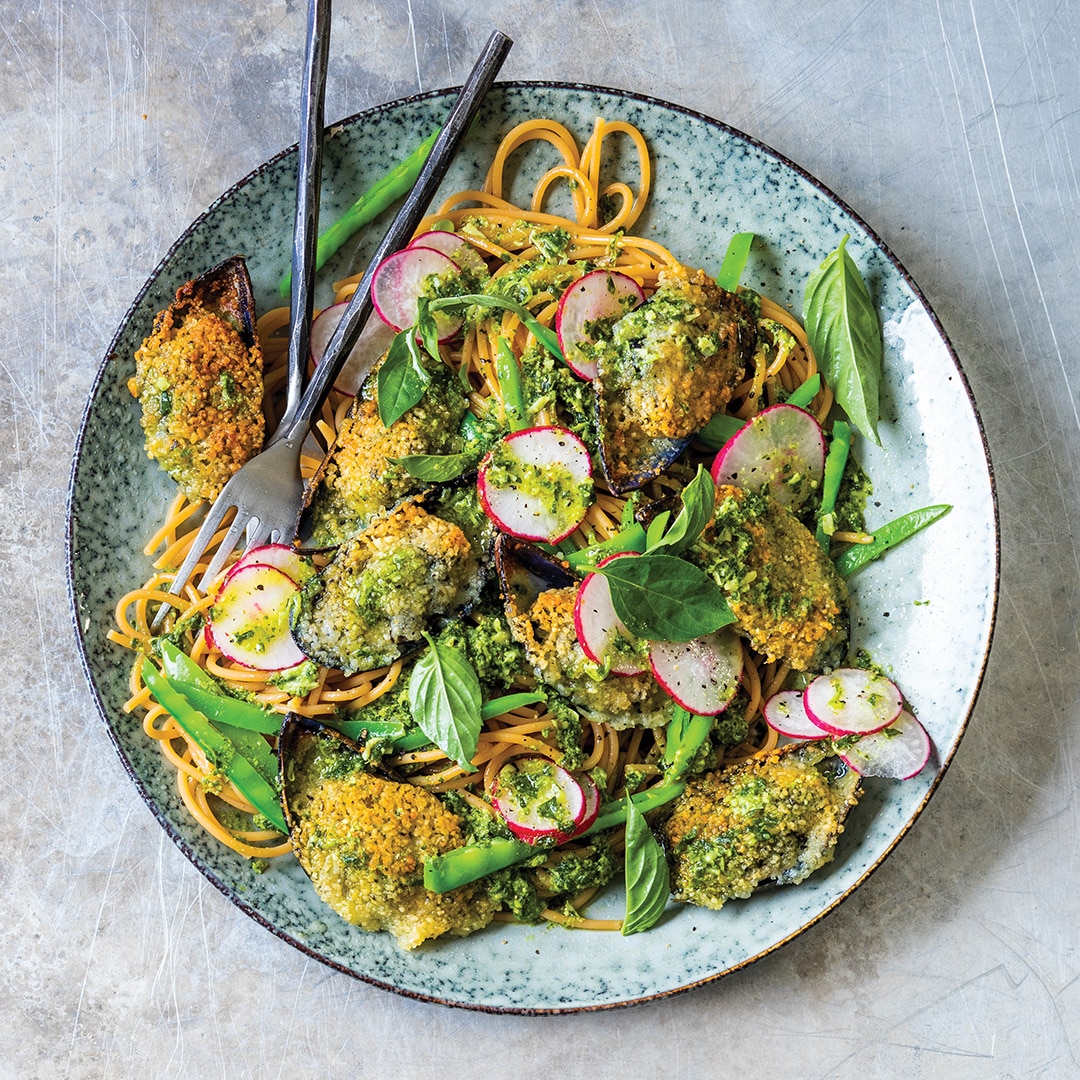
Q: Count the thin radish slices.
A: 15